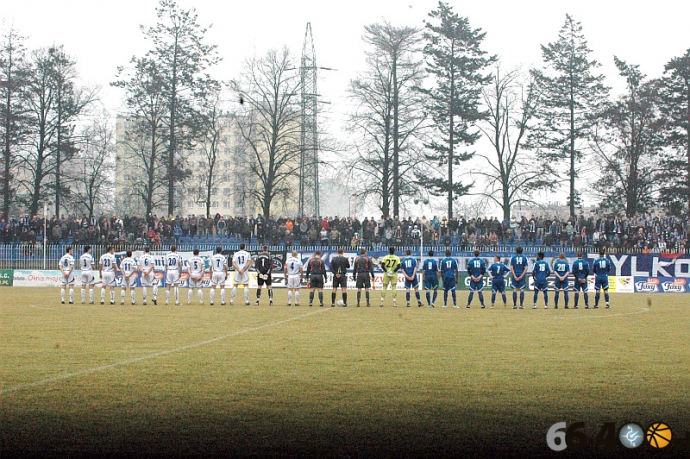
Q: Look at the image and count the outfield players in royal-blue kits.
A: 10